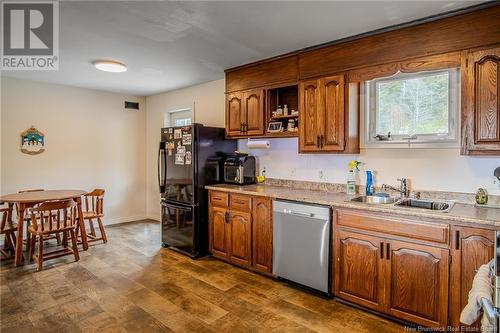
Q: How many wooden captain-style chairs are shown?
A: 4